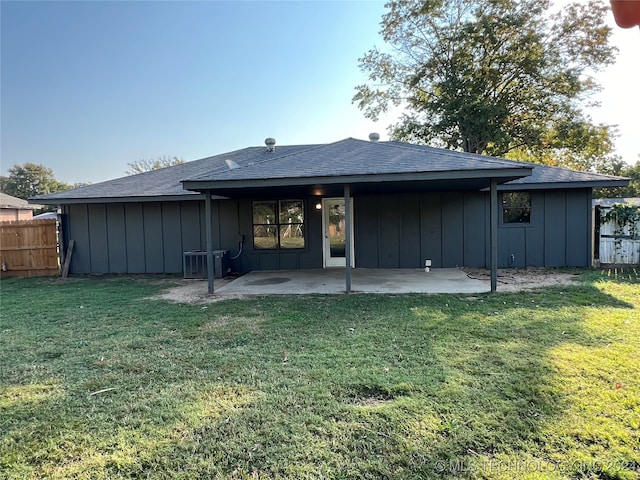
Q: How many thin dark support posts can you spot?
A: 3